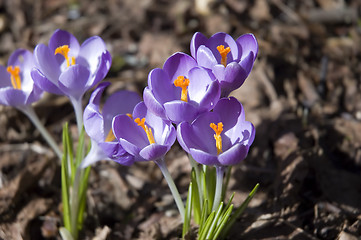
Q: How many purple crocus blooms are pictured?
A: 7